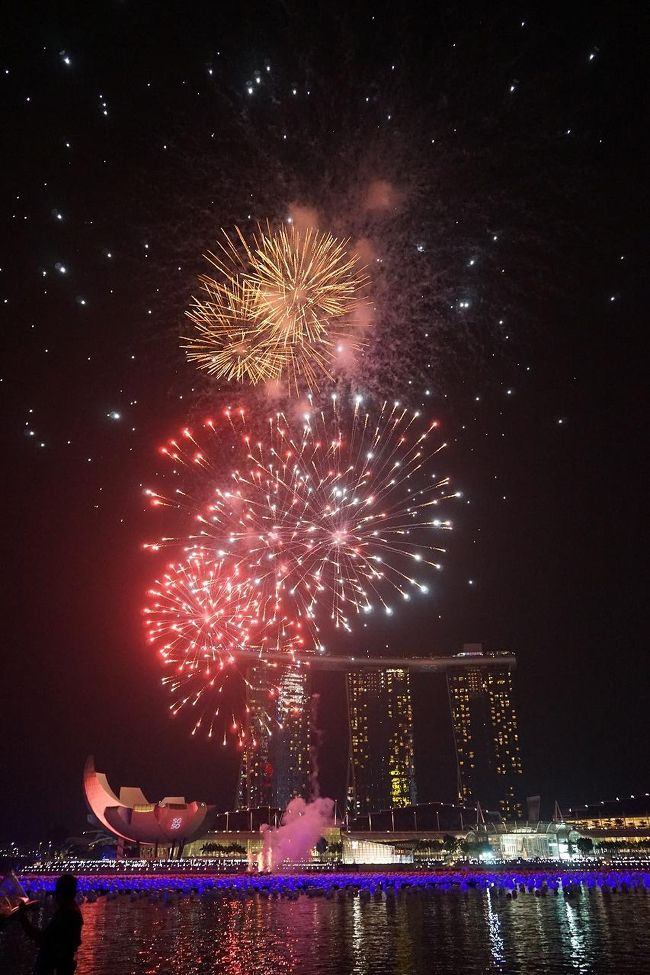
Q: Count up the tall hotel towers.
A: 3